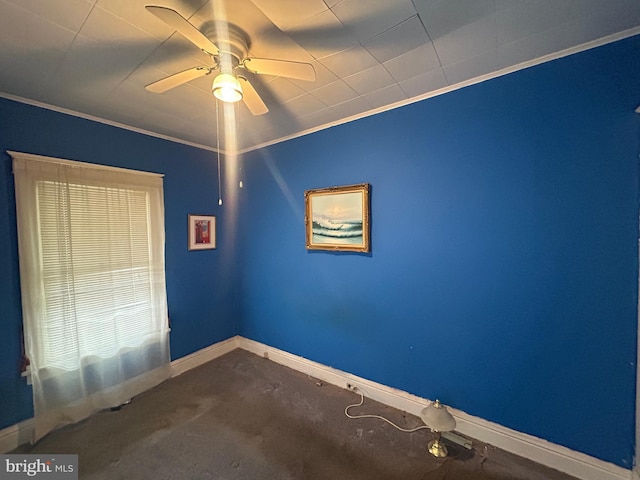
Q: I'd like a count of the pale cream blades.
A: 4